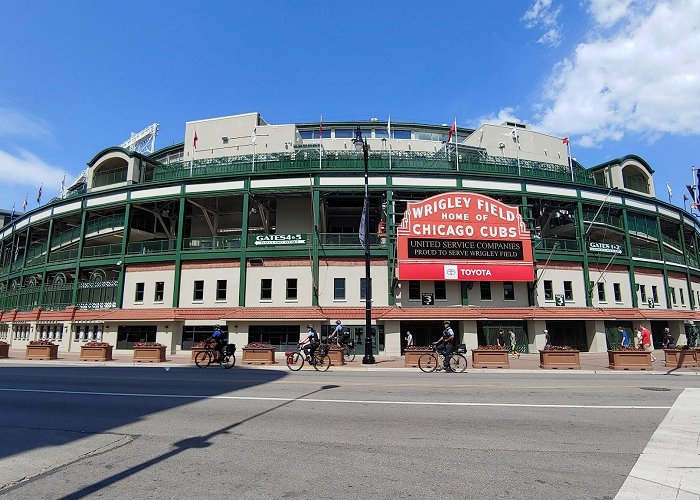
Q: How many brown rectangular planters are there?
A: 12